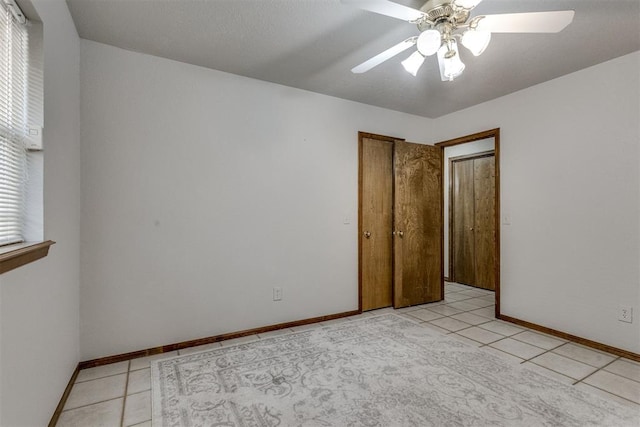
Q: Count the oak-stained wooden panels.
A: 4